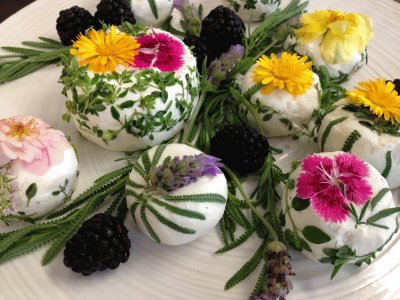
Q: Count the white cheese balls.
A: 9